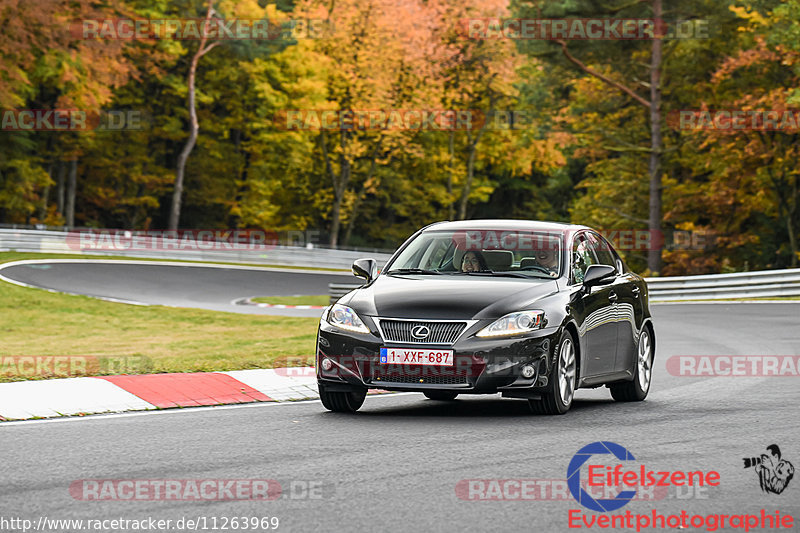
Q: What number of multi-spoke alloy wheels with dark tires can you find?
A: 2